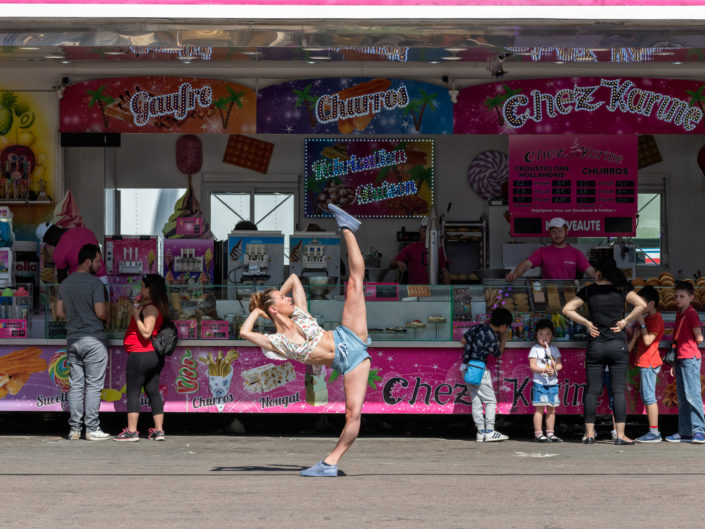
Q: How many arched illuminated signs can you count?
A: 3